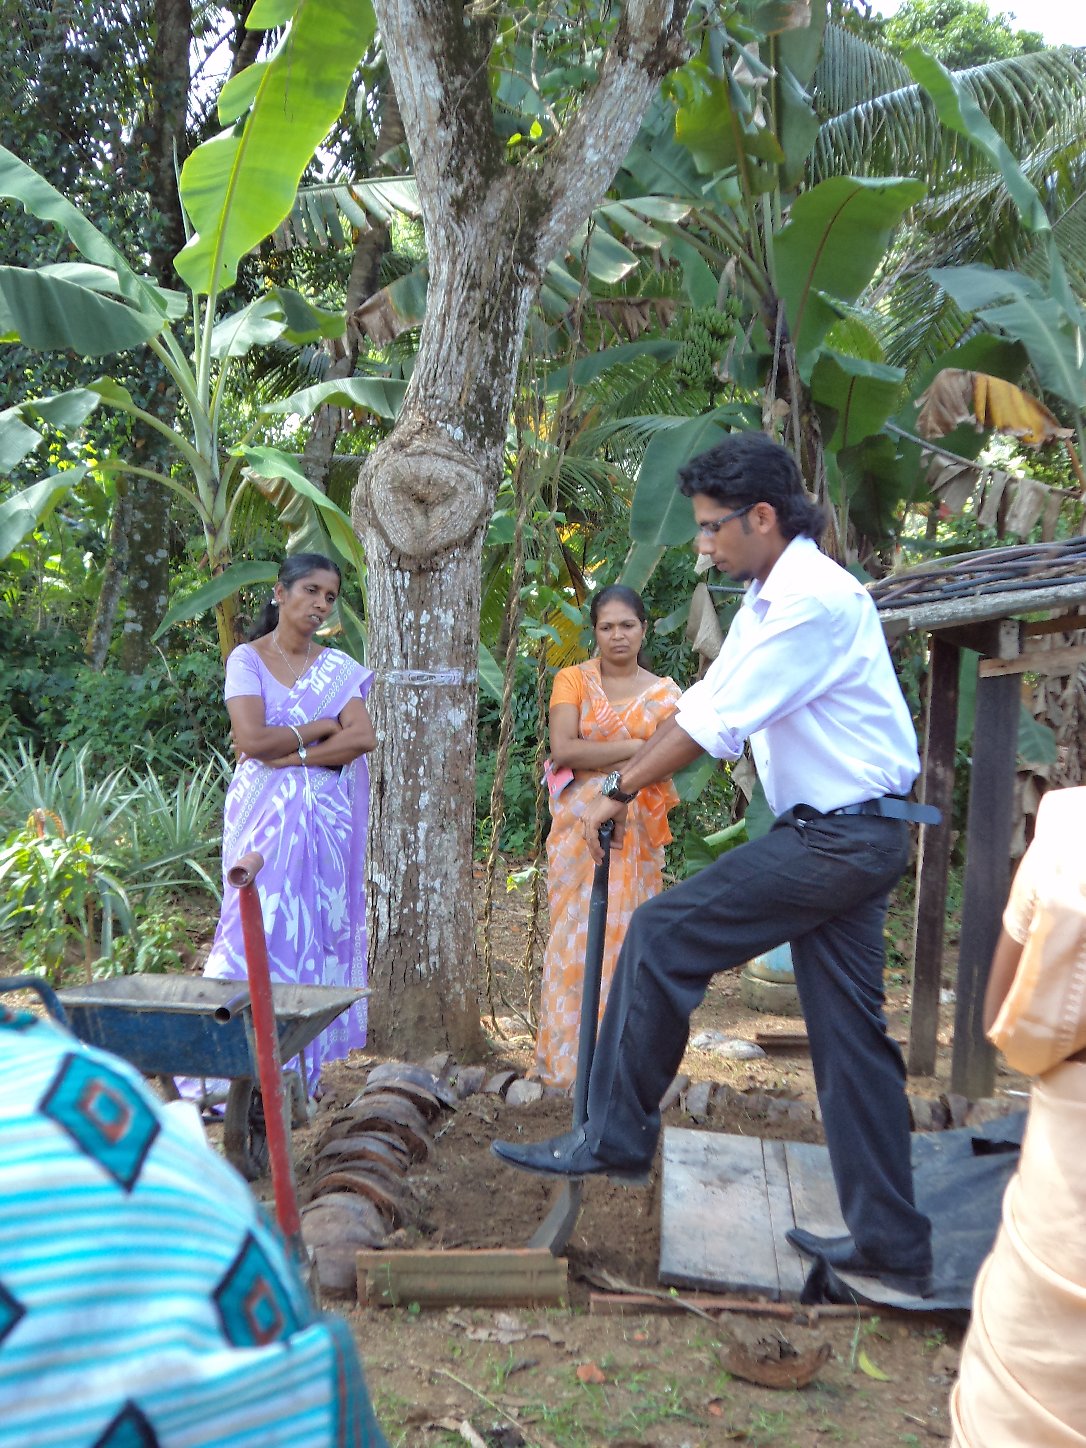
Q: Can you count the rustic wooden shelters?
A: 1